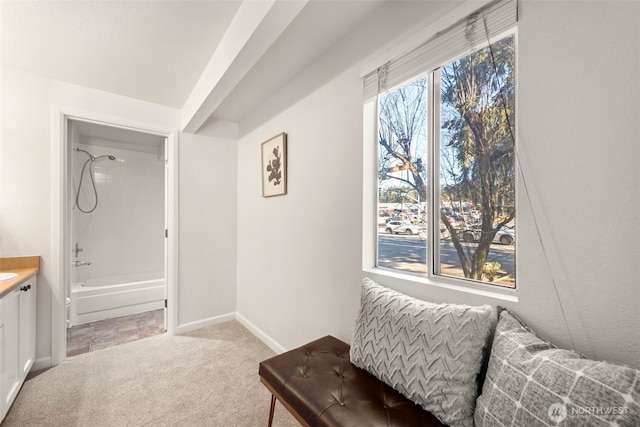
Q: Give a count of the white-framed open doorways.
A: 1